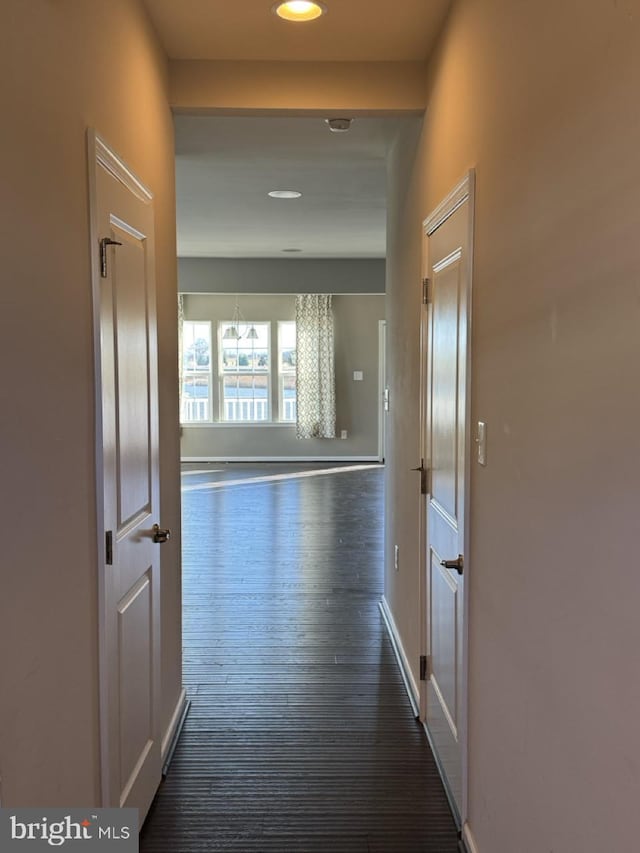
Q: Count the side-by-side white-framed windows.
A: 3